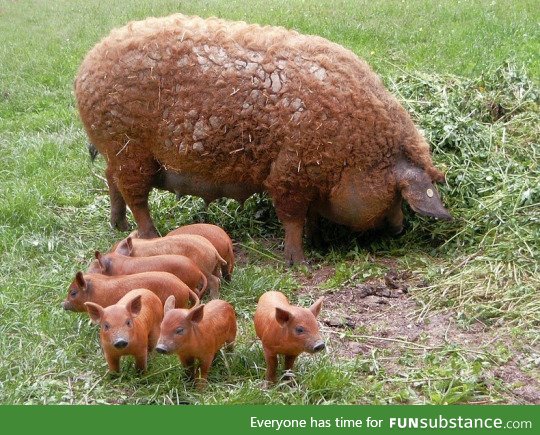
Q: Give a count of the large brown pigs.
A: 1